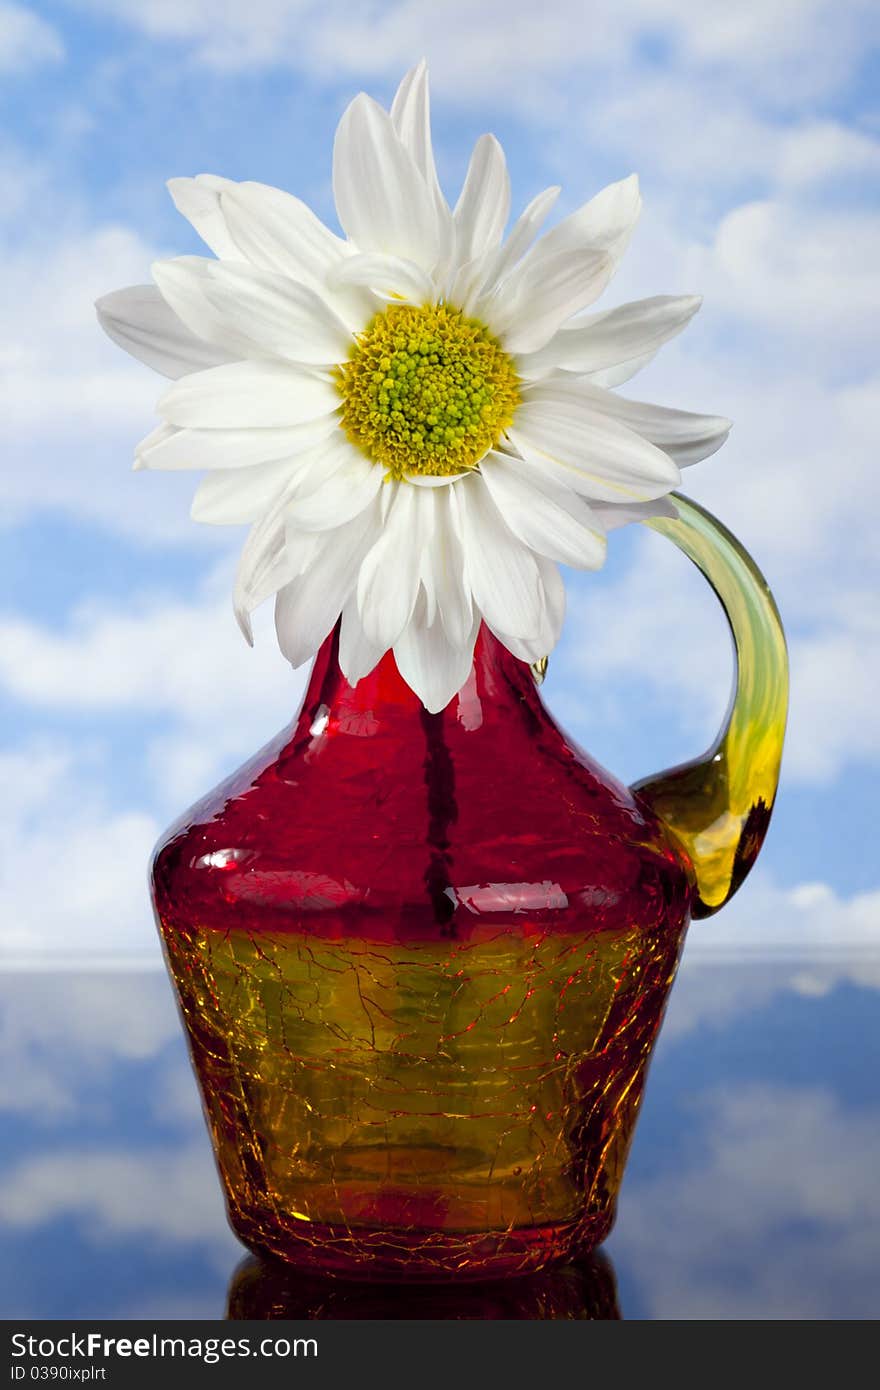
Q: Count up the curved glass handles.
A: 1